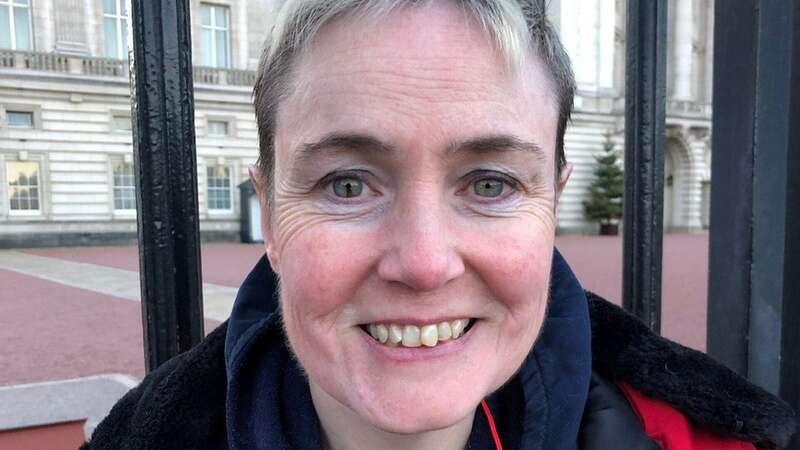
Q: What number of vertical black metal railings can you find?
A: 3